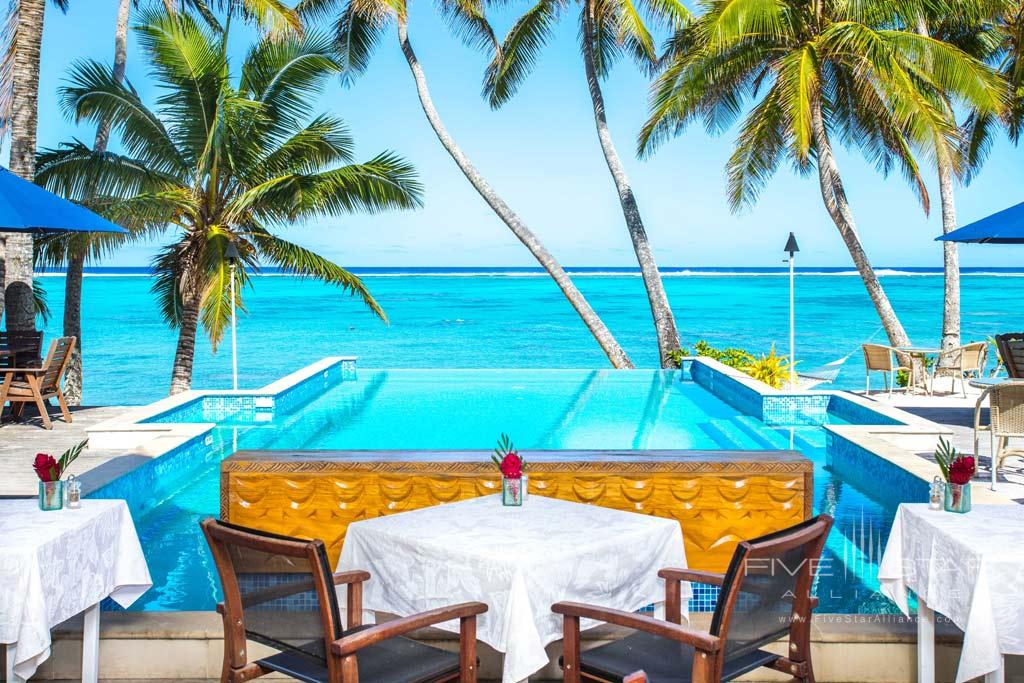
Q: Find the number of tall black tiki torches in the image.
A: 2